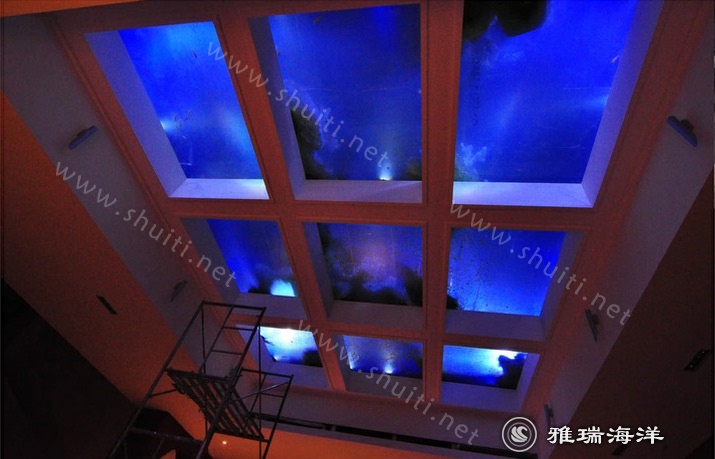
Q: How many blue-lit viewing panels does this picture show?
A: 9